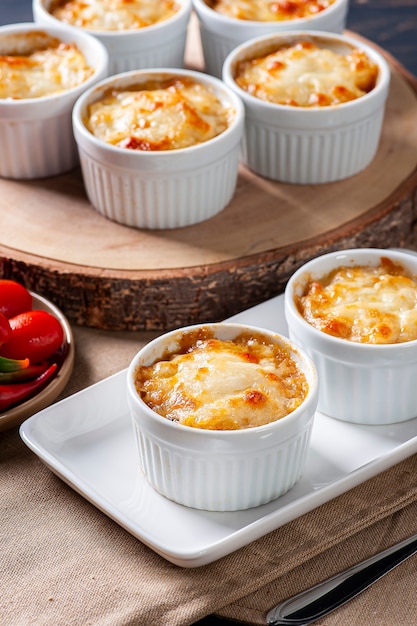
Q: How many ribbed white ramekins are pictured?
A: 7